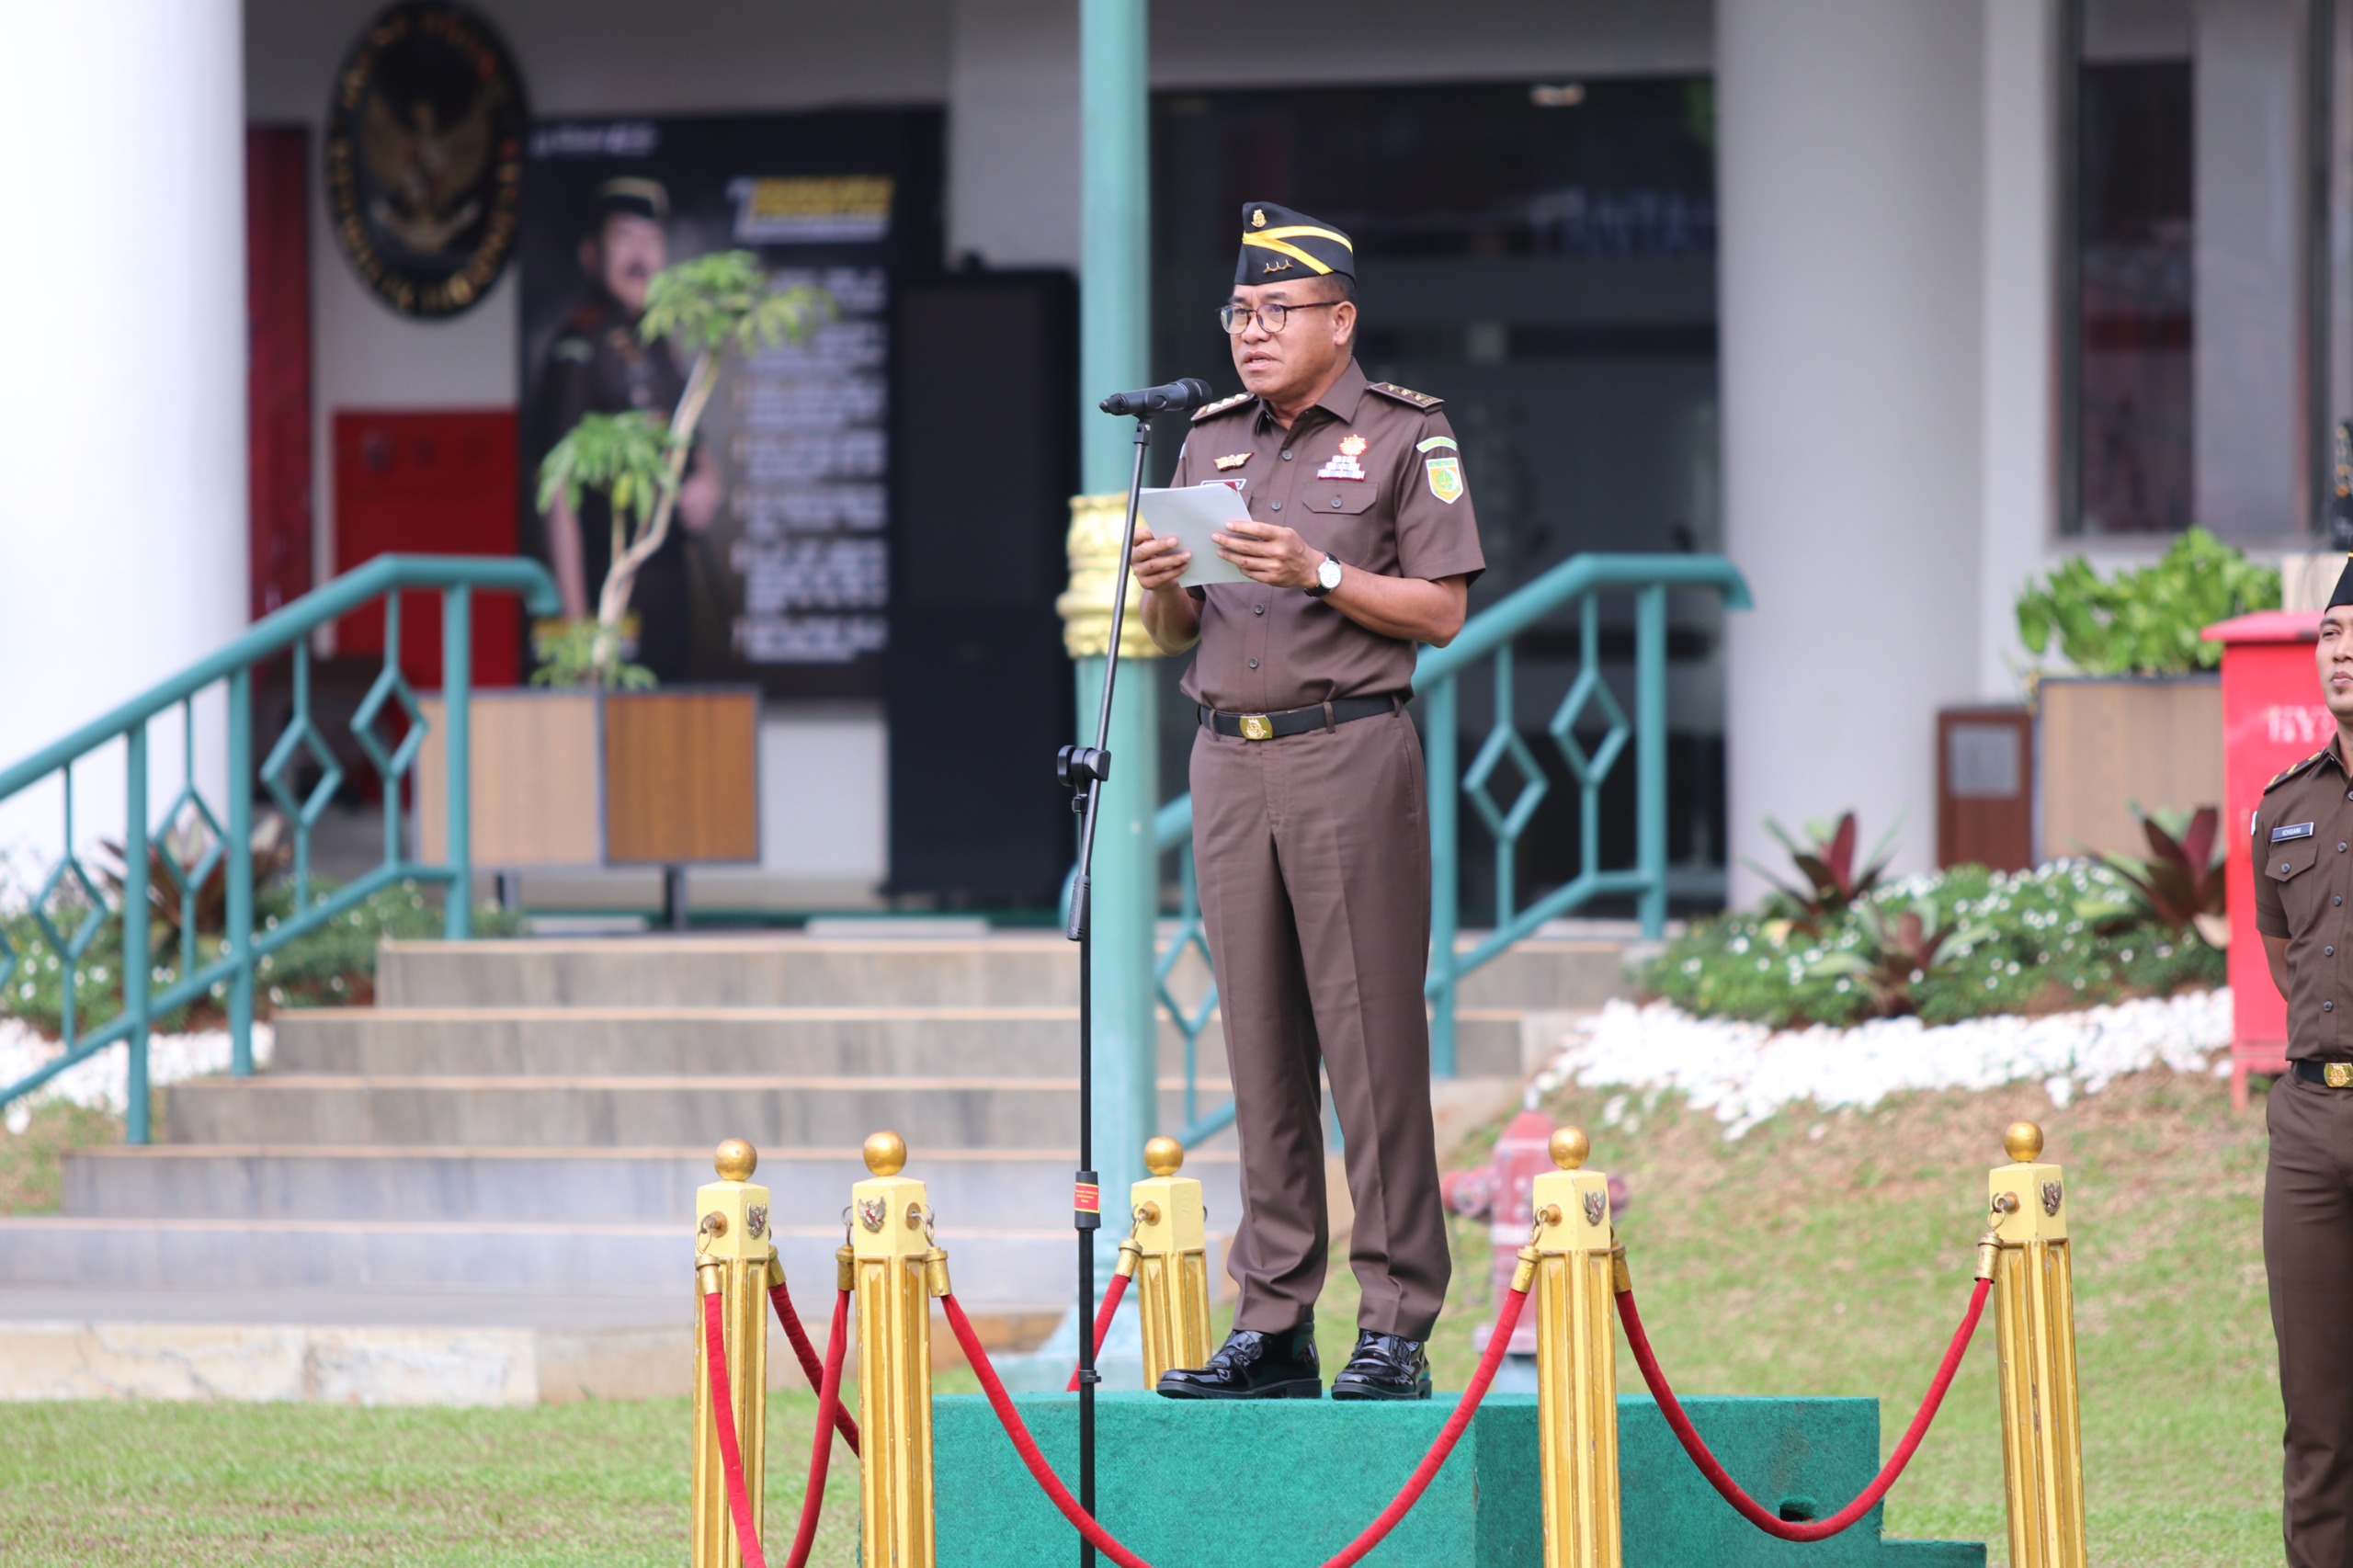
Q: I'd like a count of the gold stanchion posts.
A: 5